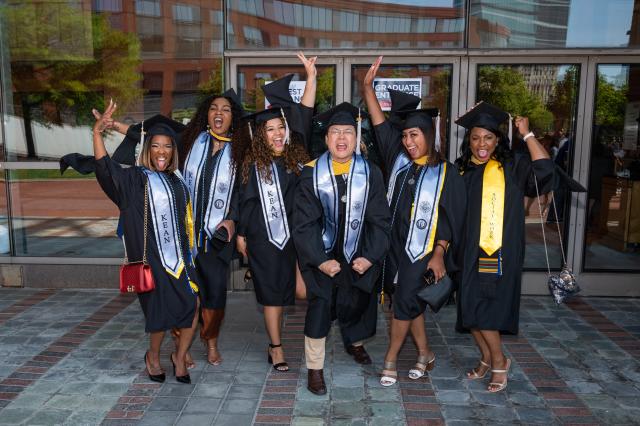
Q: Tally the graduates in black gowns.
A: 6